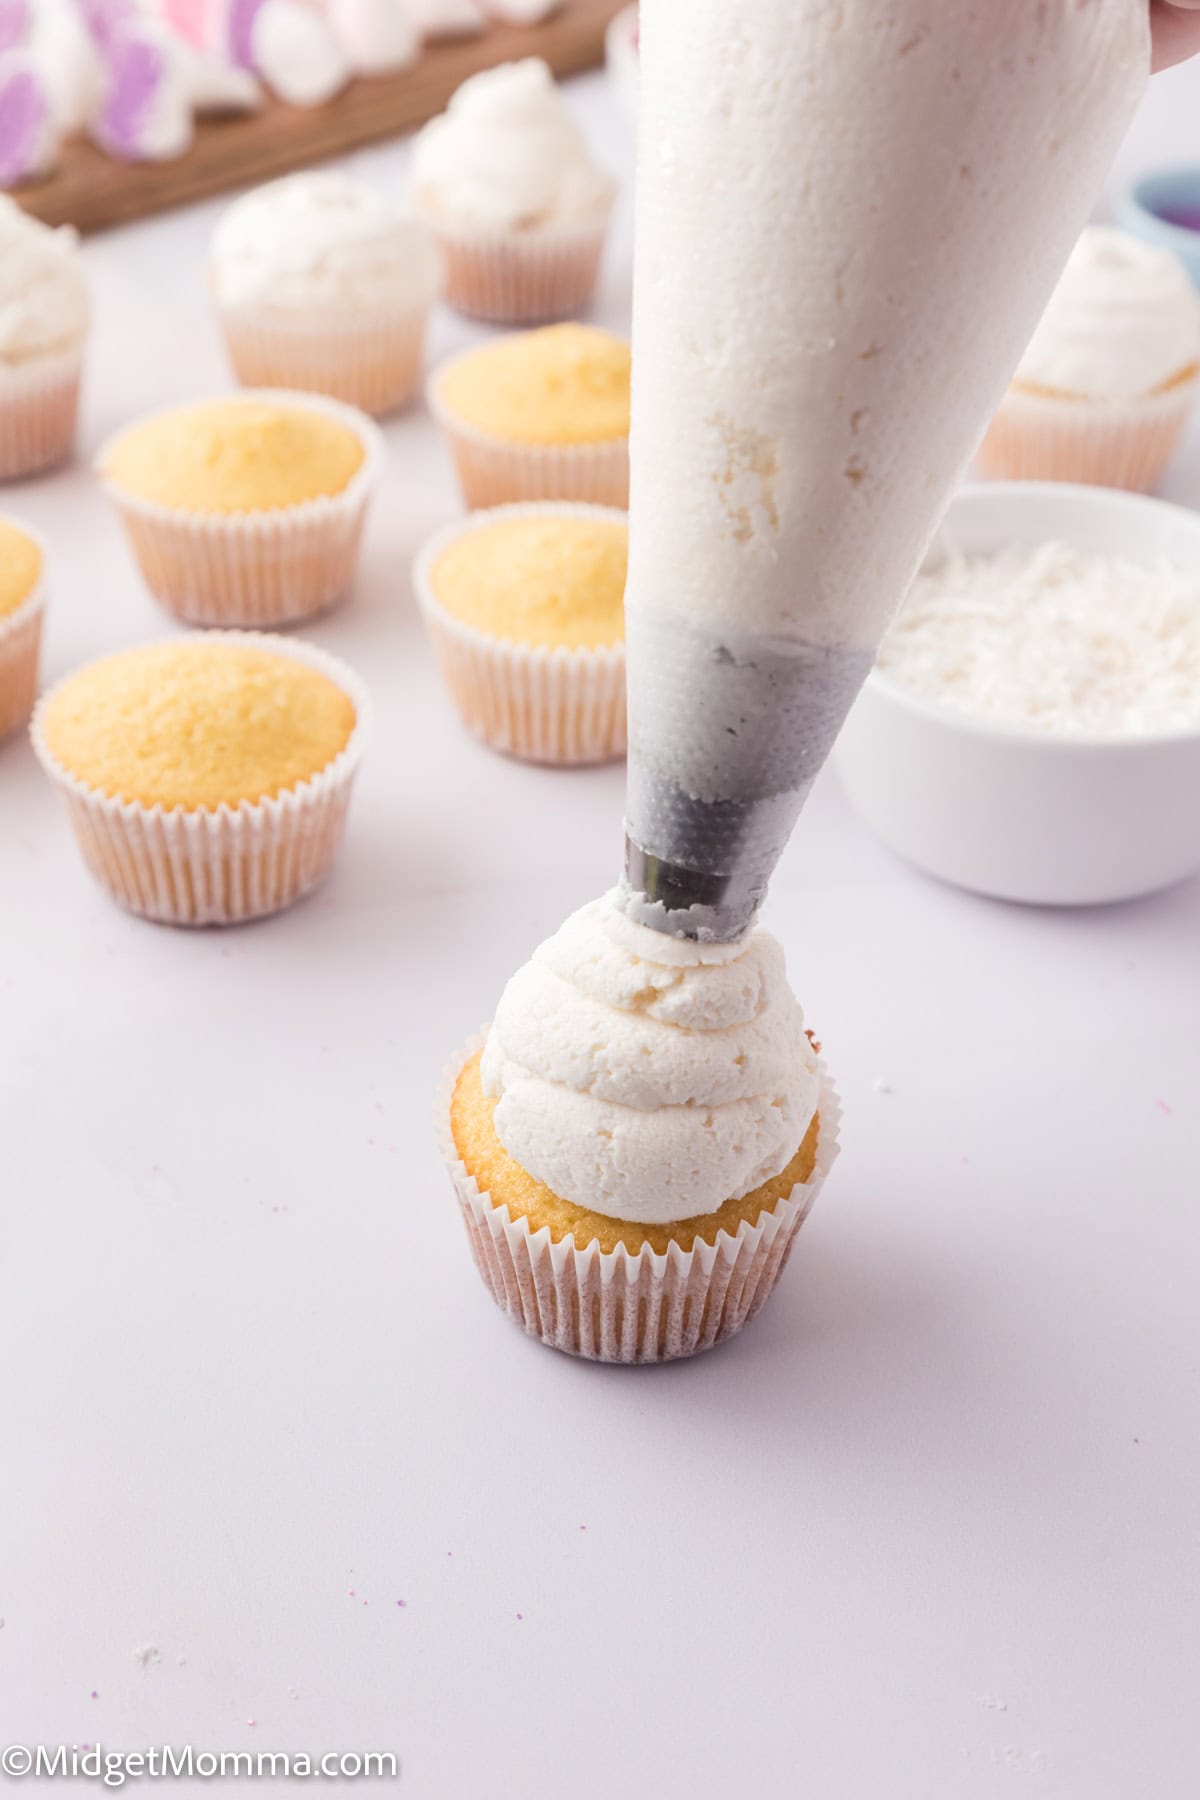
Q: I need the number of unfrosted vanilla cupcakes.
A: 5